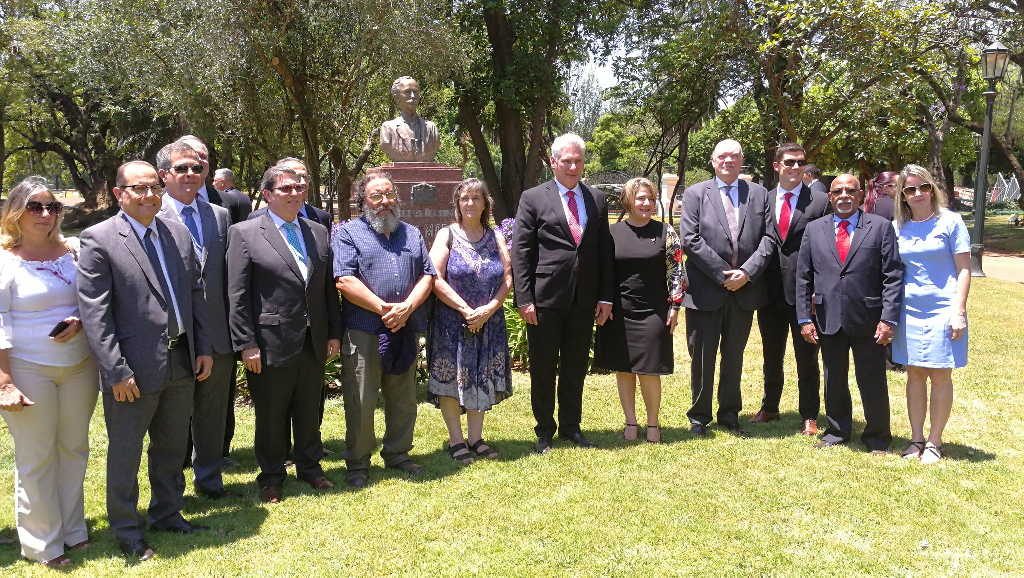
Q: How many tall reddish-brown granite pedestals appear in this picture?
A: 1